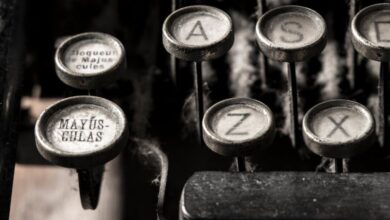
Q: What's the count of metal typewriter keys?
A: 7